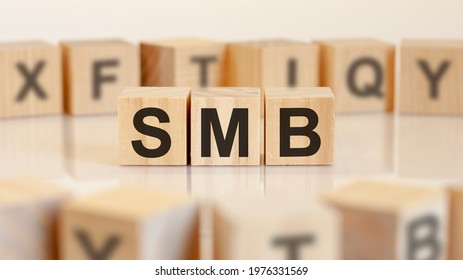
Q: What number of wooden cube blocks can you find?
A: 14